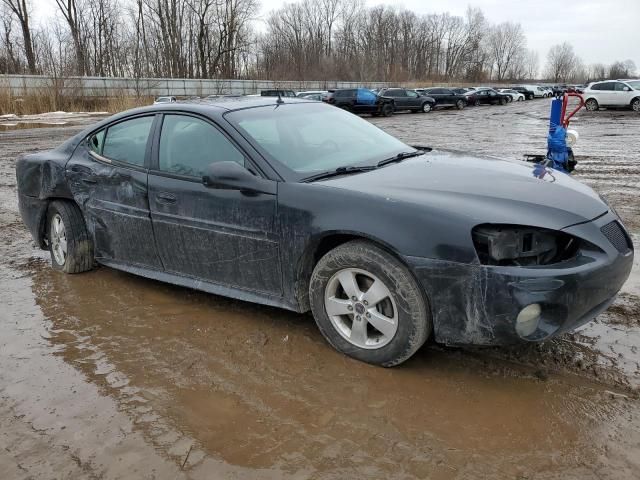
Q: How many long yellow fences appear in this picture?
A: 0